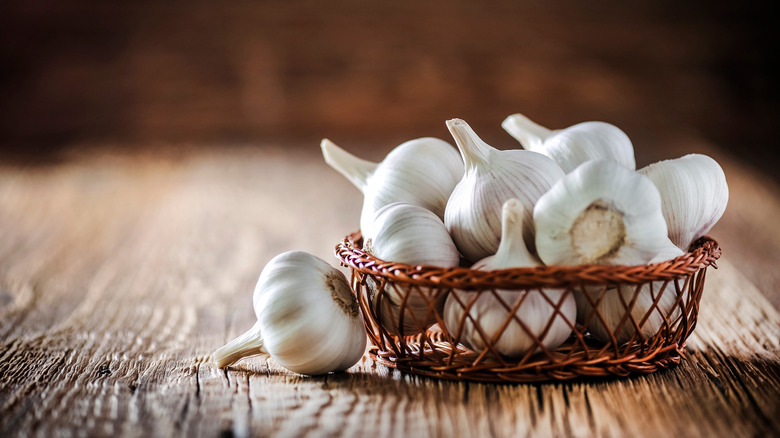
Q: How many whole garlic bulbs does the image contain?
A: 9